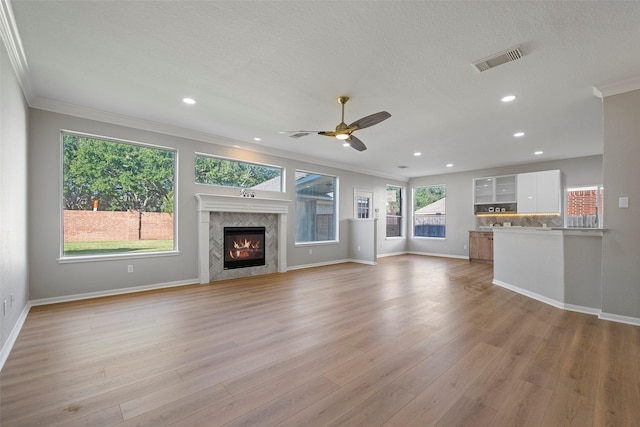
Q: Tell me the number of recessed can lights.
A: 8